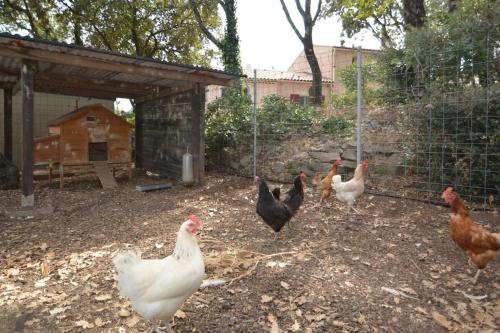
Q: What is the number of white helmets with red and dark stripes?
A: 0